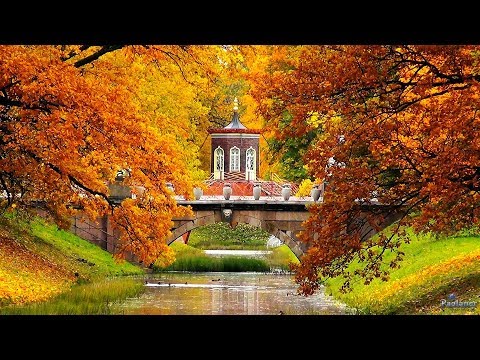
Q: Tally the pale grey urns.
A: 6